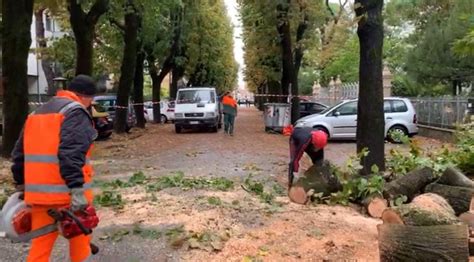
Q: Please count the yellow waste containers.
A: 0